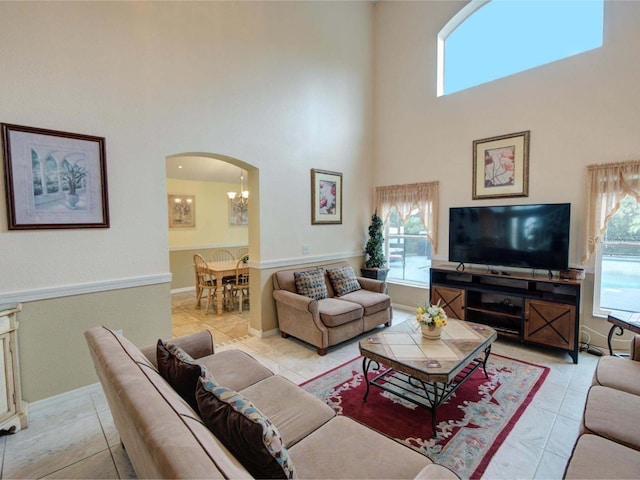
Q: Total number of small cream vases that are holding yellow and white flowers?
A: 1